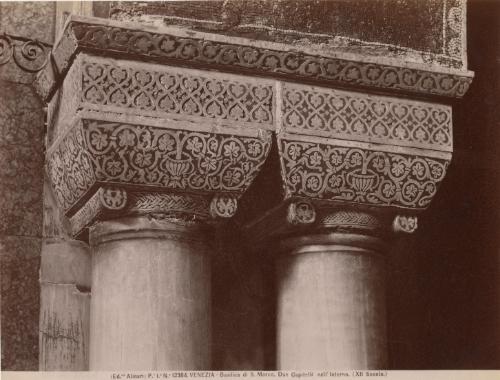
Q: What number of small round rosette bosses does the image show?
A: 4